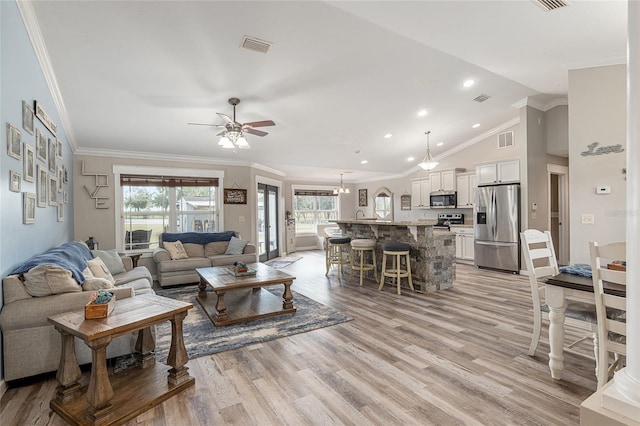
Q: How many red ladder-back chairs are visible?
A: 0